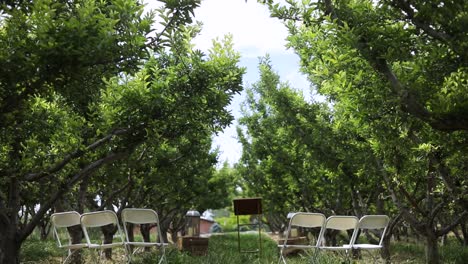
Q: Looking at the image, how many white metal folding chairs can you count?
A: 6